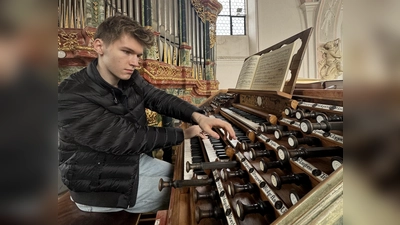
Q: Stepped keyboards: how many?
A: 4